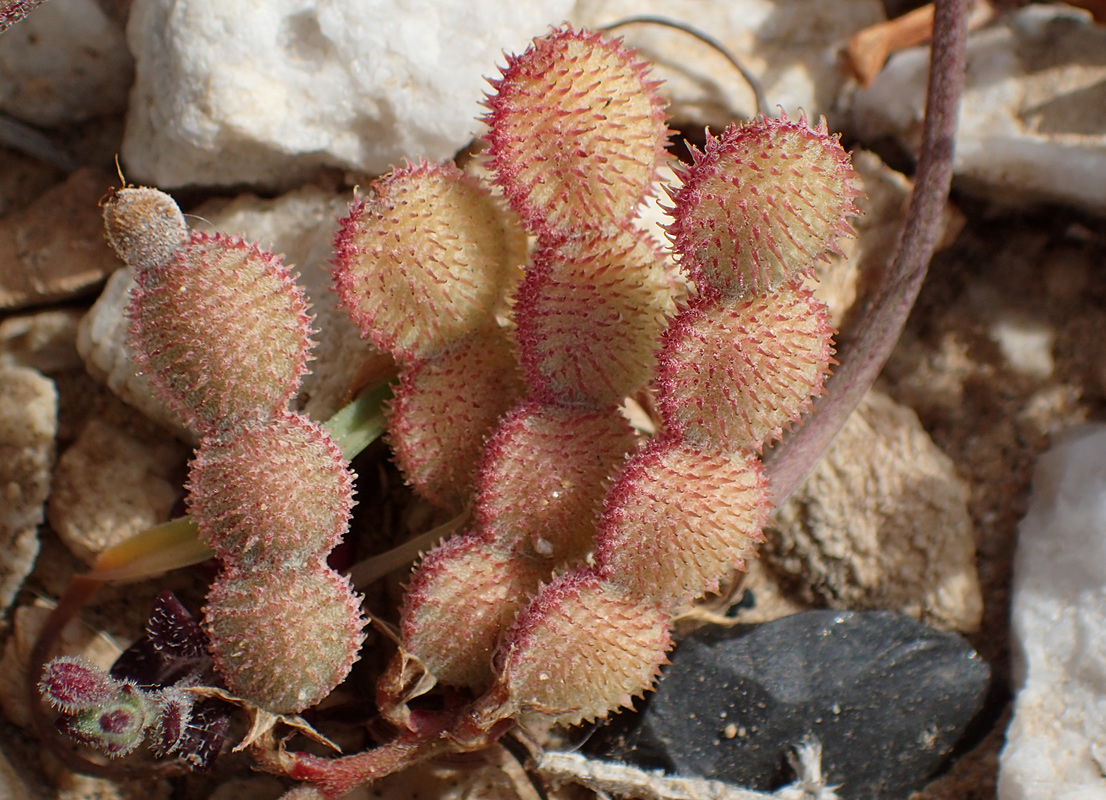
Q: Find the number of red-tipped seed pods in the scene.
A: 13